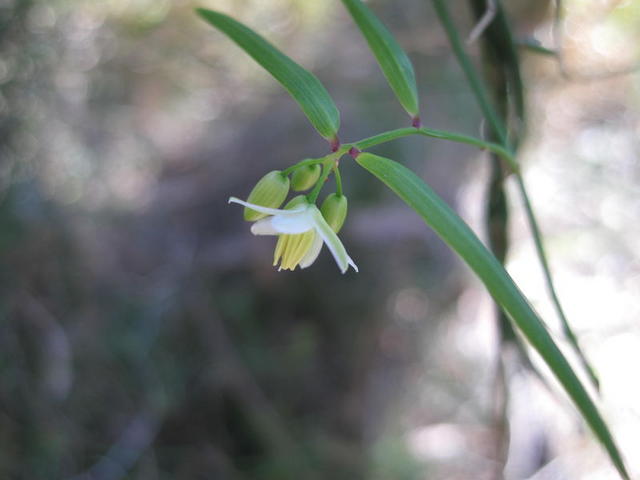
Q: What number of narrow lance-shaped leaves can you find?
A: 3